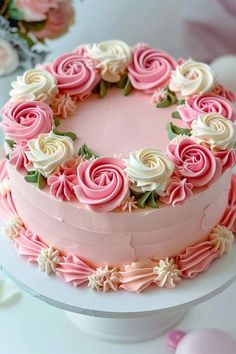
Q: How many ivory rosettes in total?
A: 6